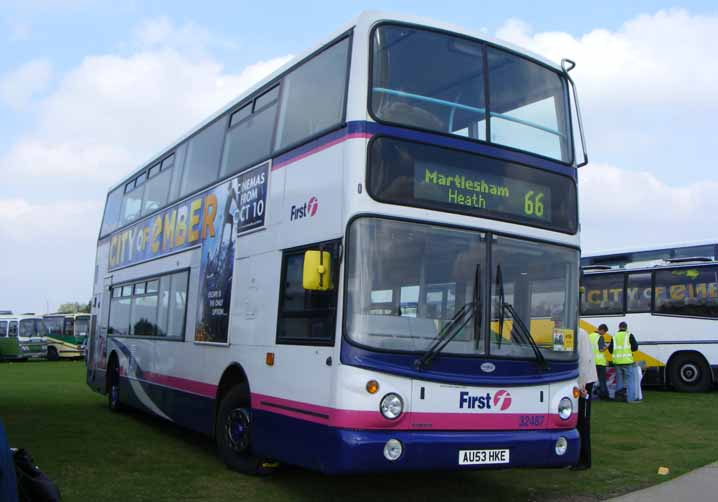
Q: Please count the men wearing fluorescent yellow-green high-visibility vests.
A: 2